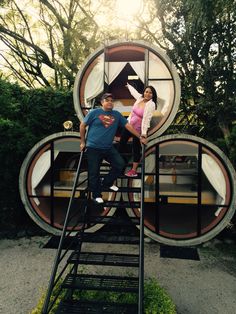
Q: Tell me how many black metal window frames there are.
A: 3